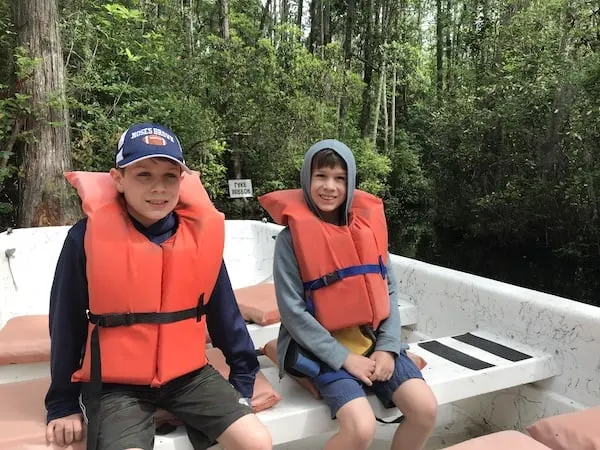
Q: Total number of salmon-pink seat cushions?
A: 7